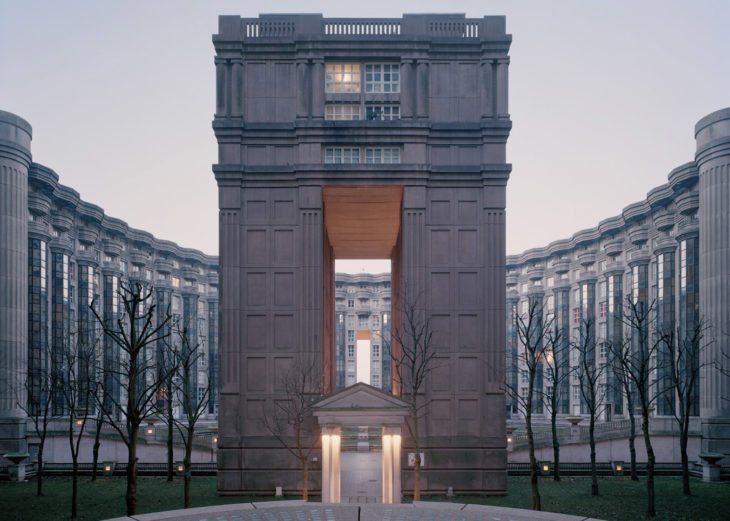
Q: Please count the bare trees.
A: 14